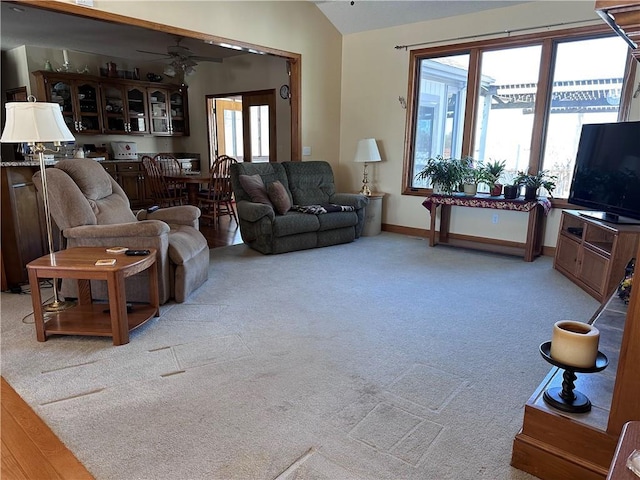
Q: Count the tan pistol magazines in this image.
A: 0